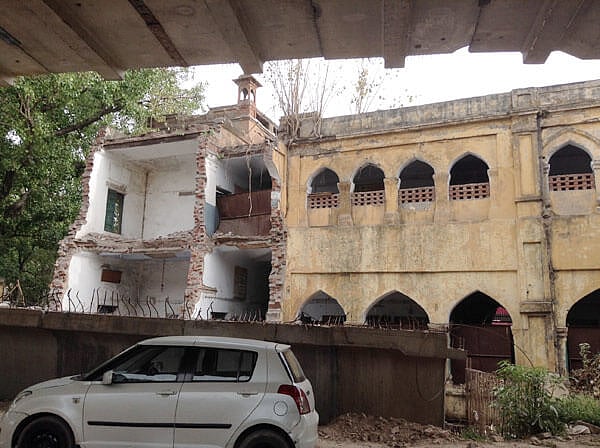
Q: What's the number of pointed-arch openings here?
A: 9